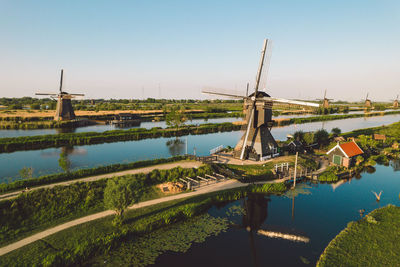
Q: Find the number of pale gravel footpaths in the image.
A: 2